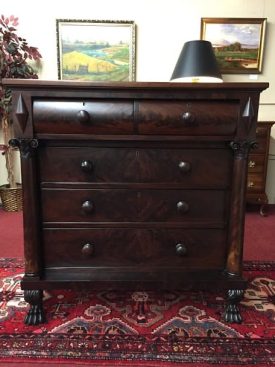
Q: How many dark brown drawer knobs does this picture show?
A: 8